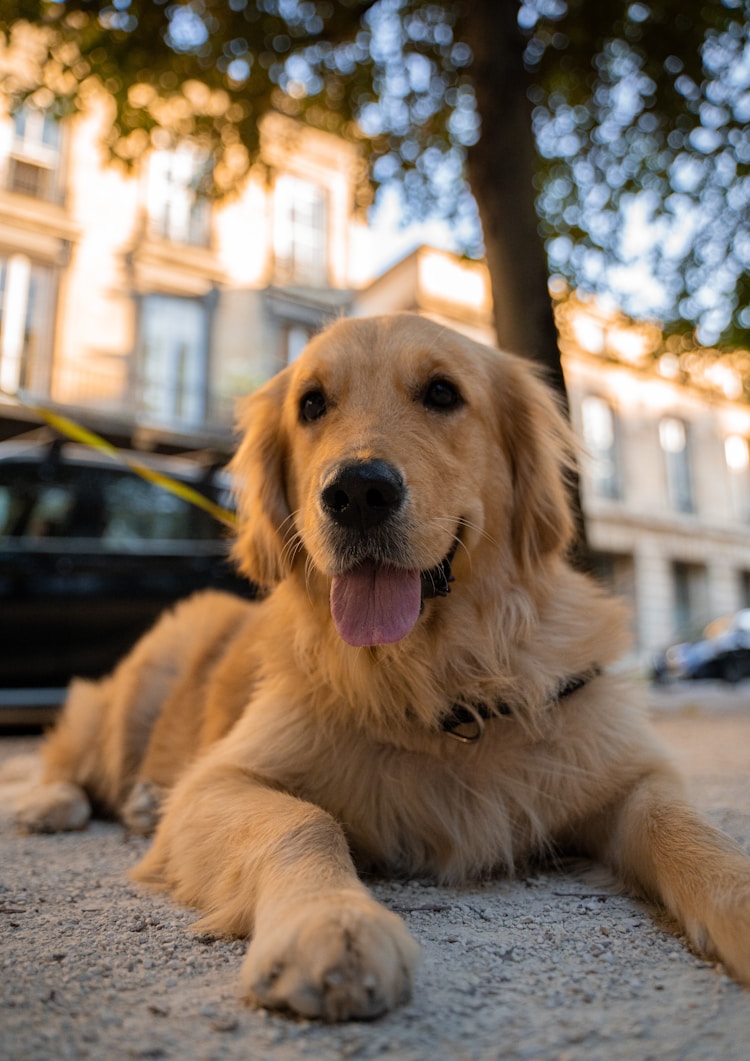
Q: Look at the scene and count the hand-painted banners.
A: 0